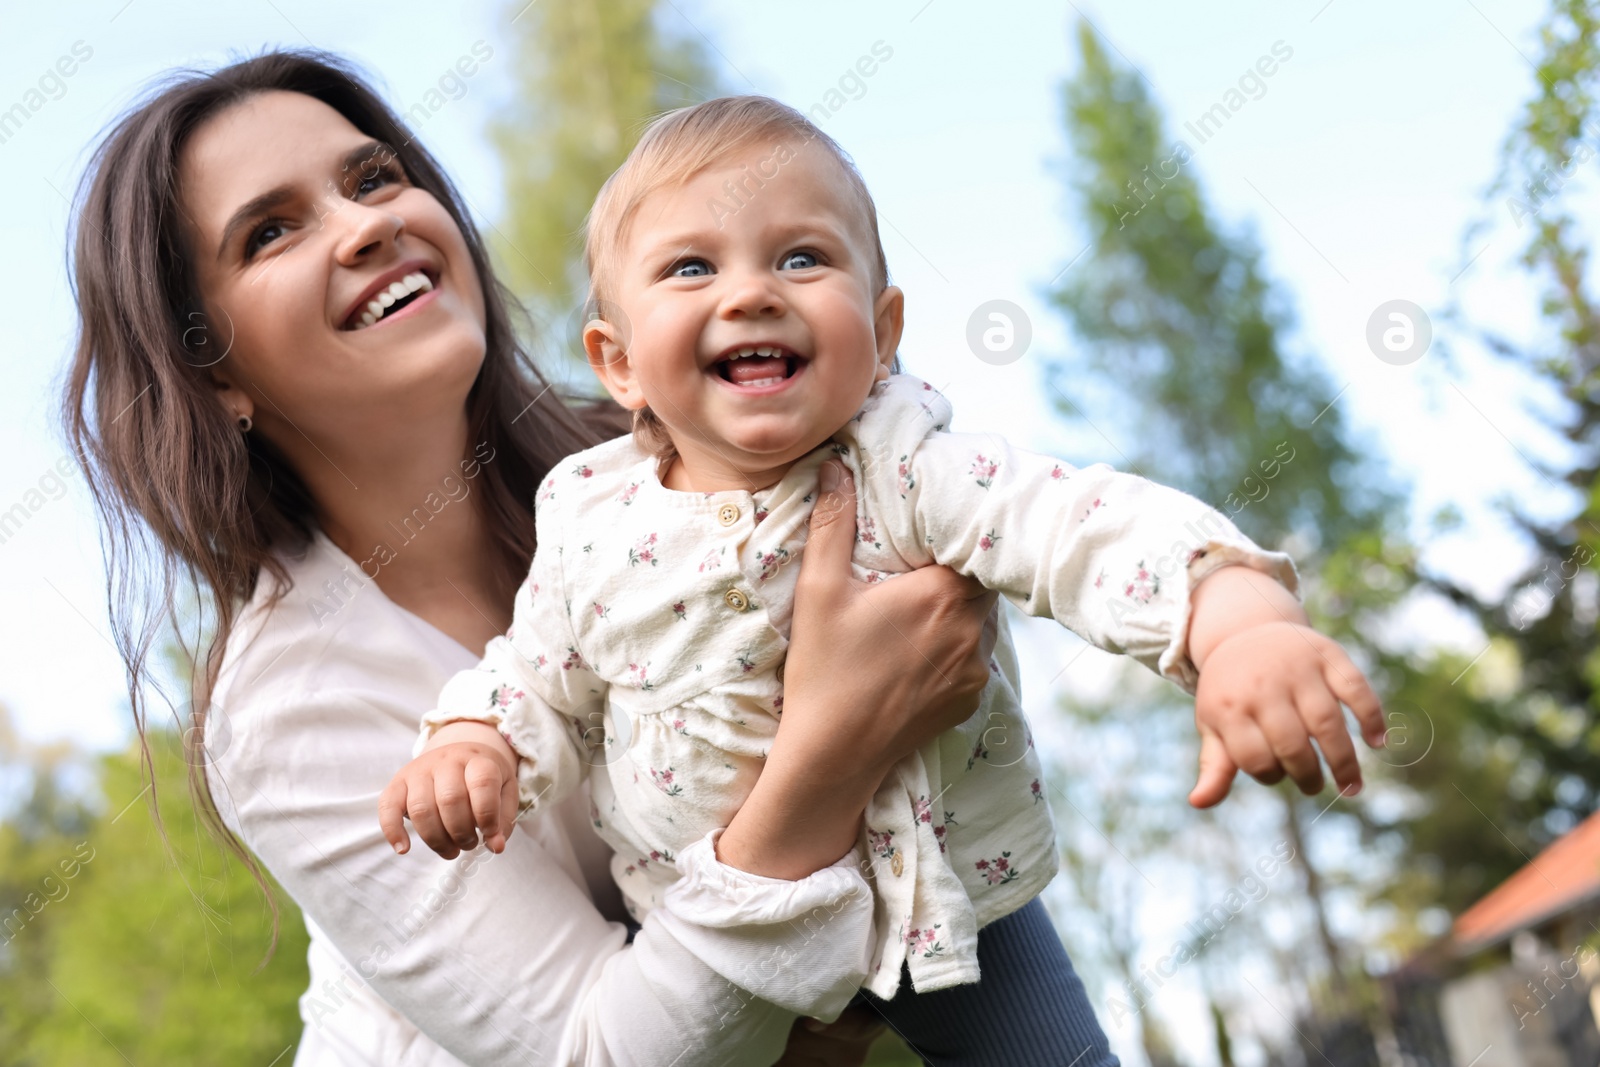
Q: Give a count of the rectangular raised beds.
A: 0